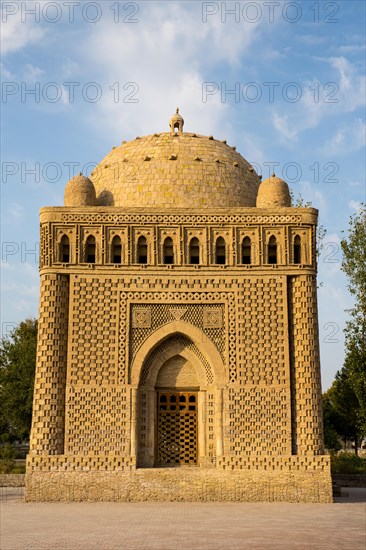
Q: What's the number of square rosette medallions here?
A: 2